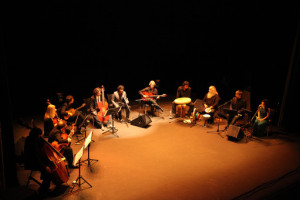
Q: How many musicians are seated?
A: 11